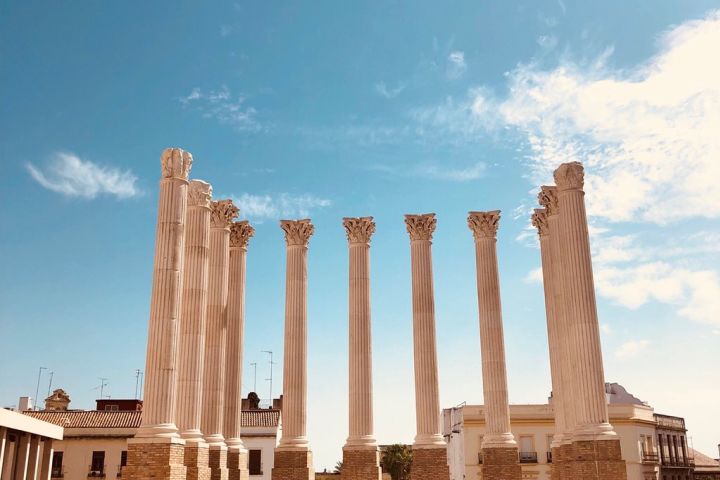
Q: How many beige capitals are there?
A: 11